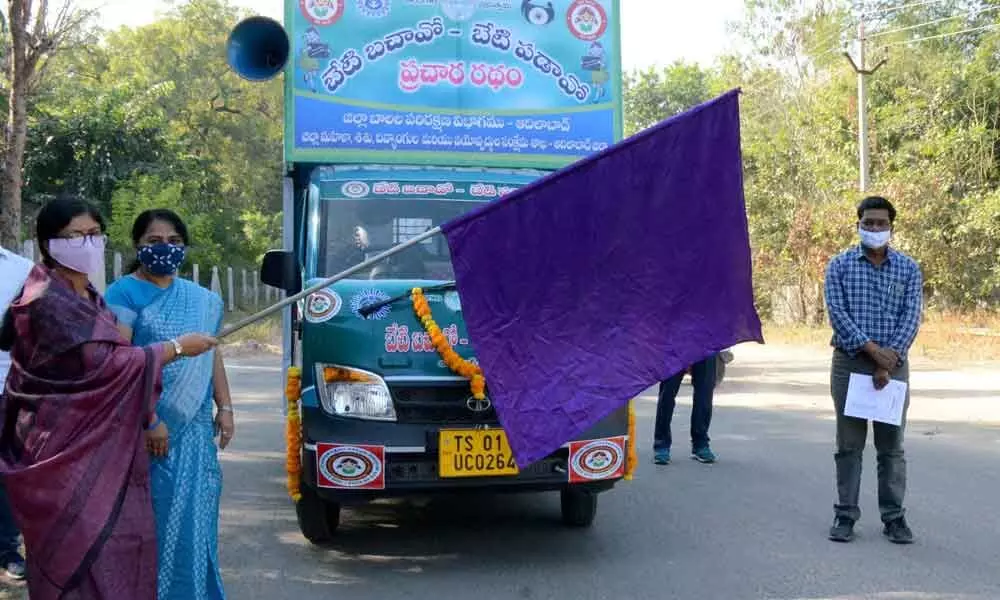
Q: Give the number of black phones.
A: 0